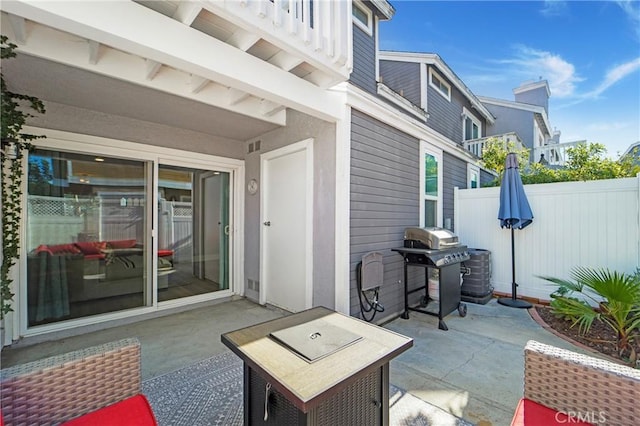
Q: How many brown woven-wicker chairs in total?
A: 2